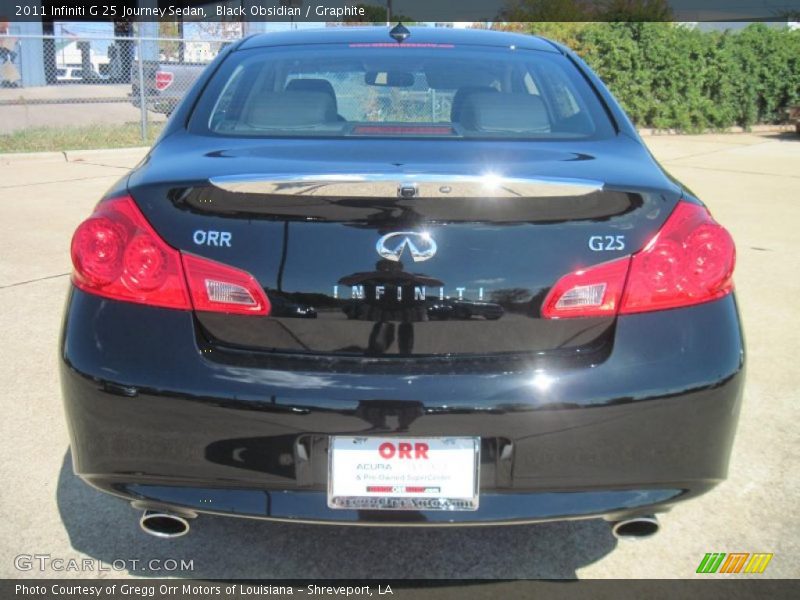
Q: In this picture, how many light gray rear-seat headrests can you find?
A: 2